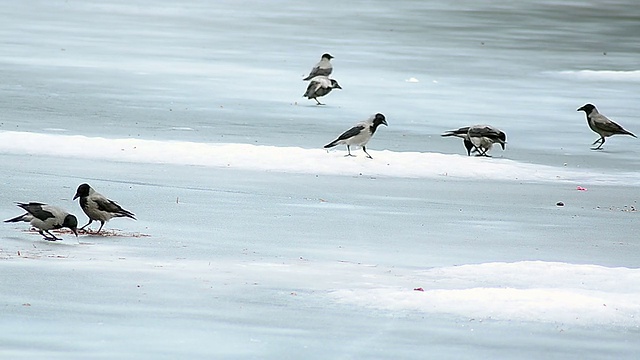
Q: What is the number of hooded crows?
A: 8